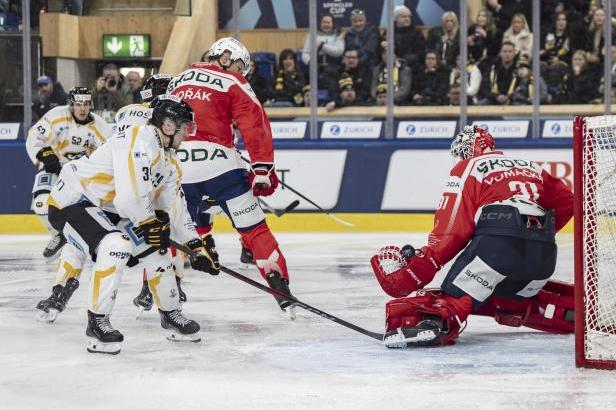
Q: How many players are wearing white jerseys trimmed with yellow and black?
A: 3